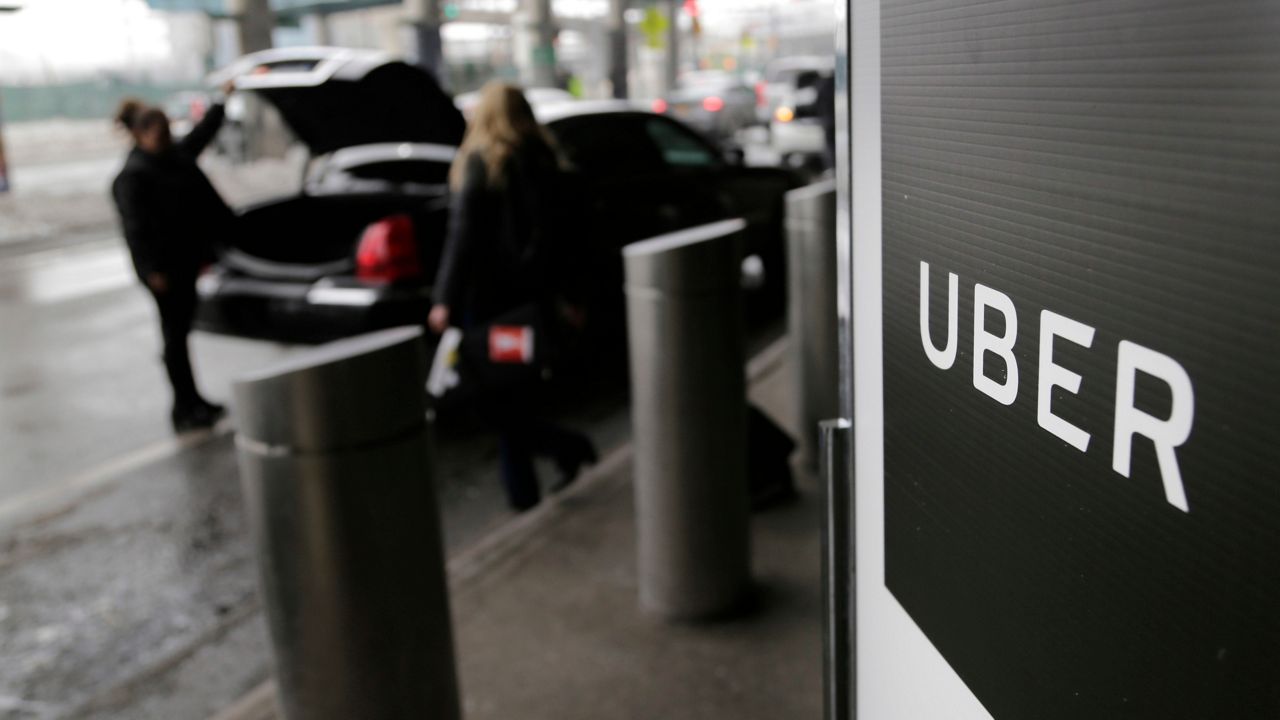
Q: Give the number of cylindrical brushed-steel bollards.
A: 3